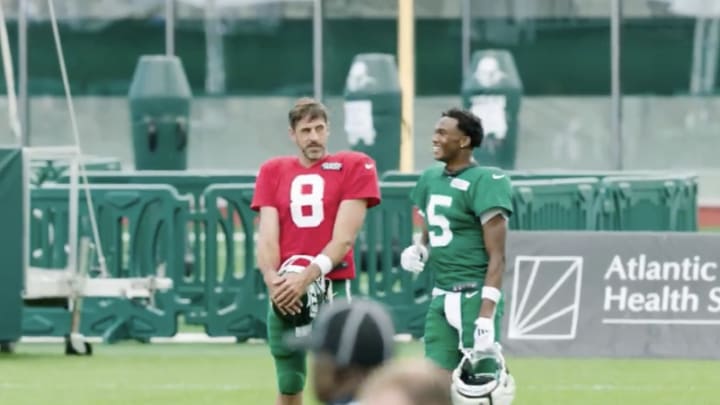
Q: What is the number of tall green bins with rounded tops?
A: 3